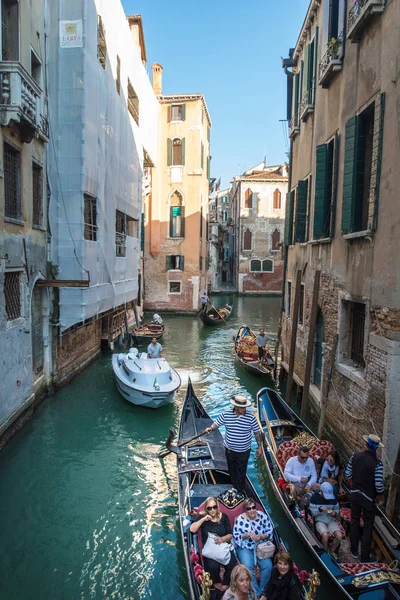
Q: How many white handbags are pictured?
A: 1